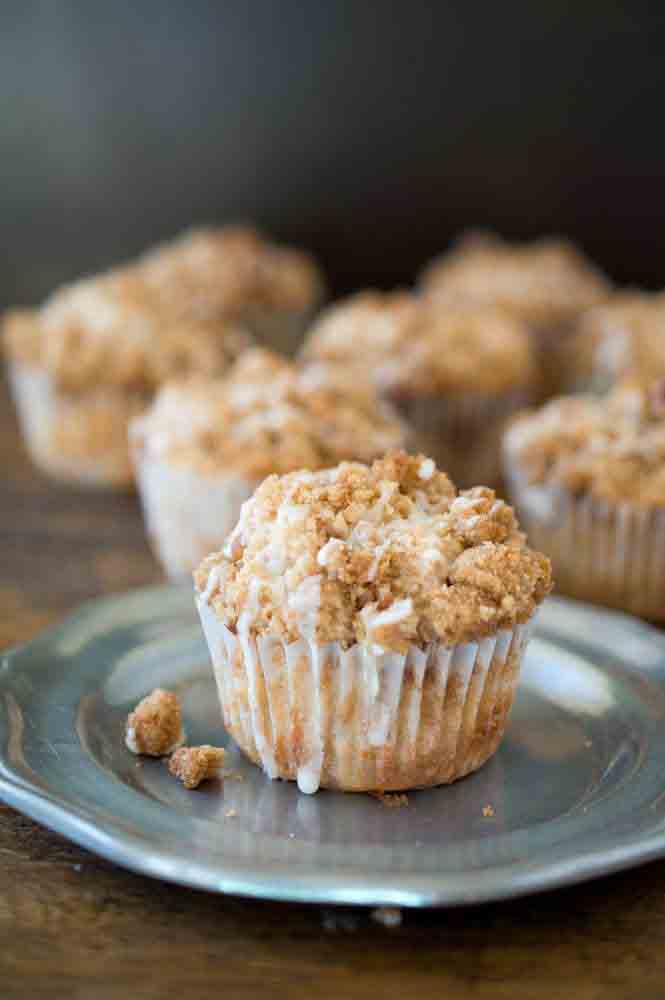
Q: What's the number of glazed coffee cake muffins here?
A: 8